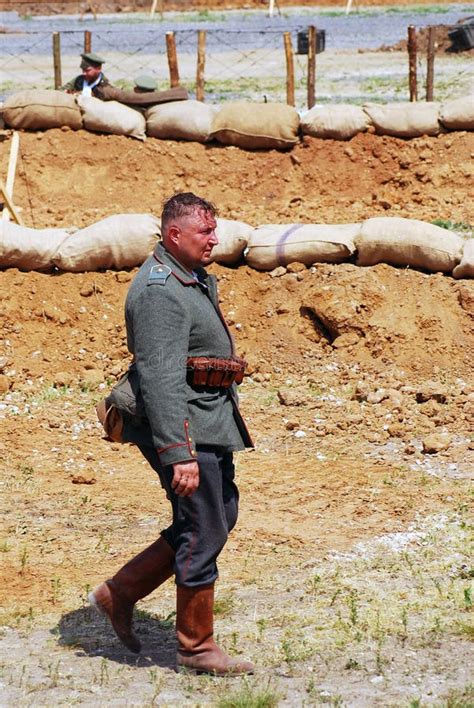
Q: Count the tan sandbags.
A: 13